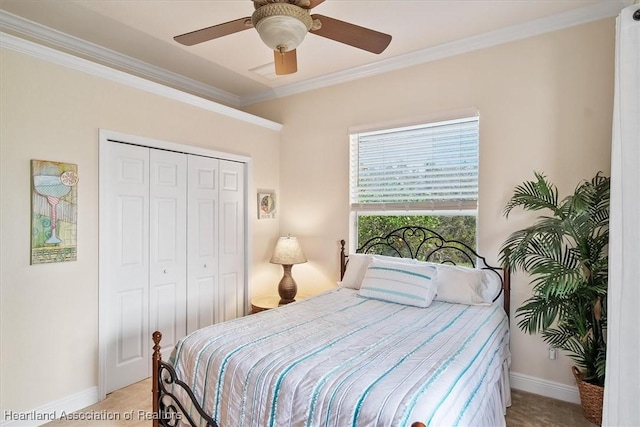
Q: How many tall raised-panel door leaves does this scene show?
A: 4